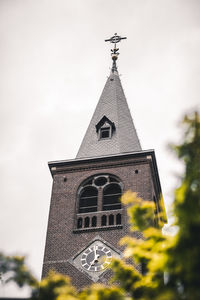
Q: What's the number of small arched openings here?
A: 6